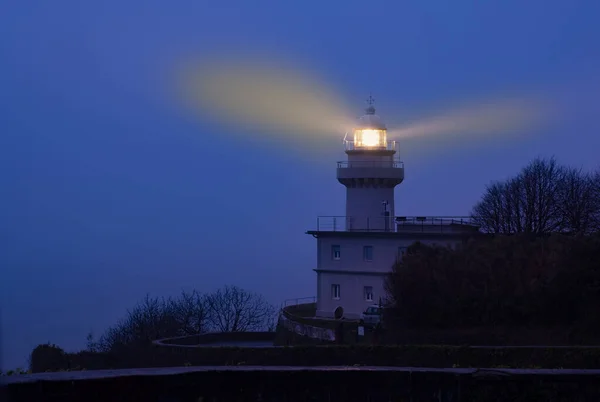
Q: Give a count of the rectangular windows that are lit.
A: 0